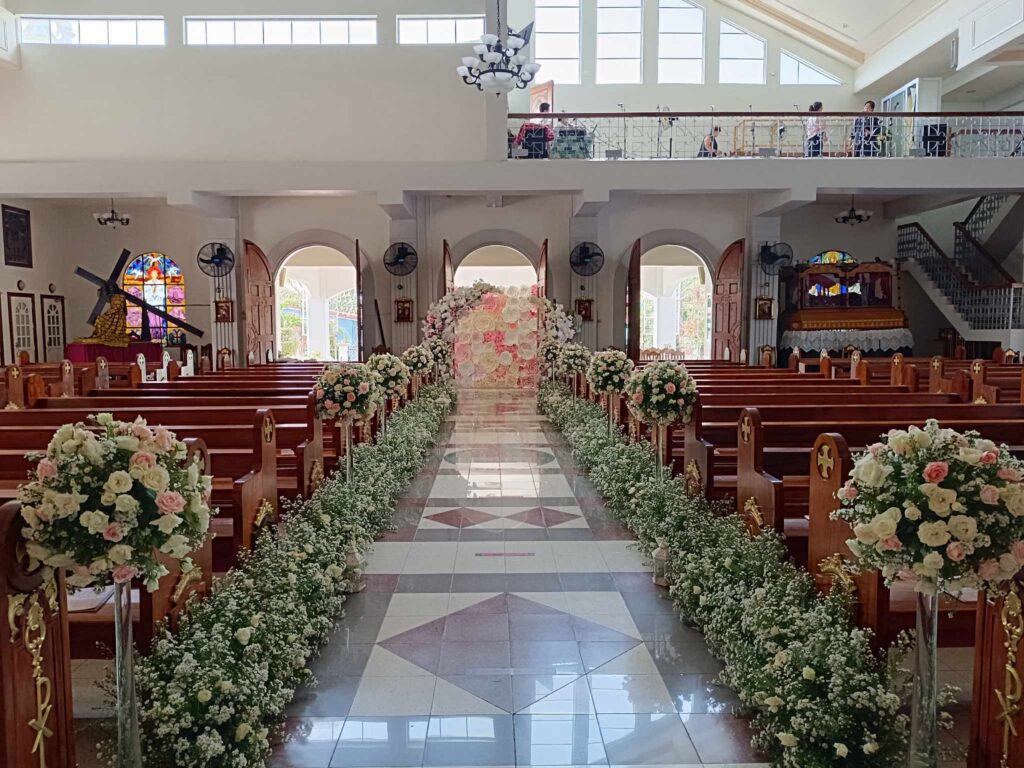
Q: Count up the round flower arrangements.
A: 10